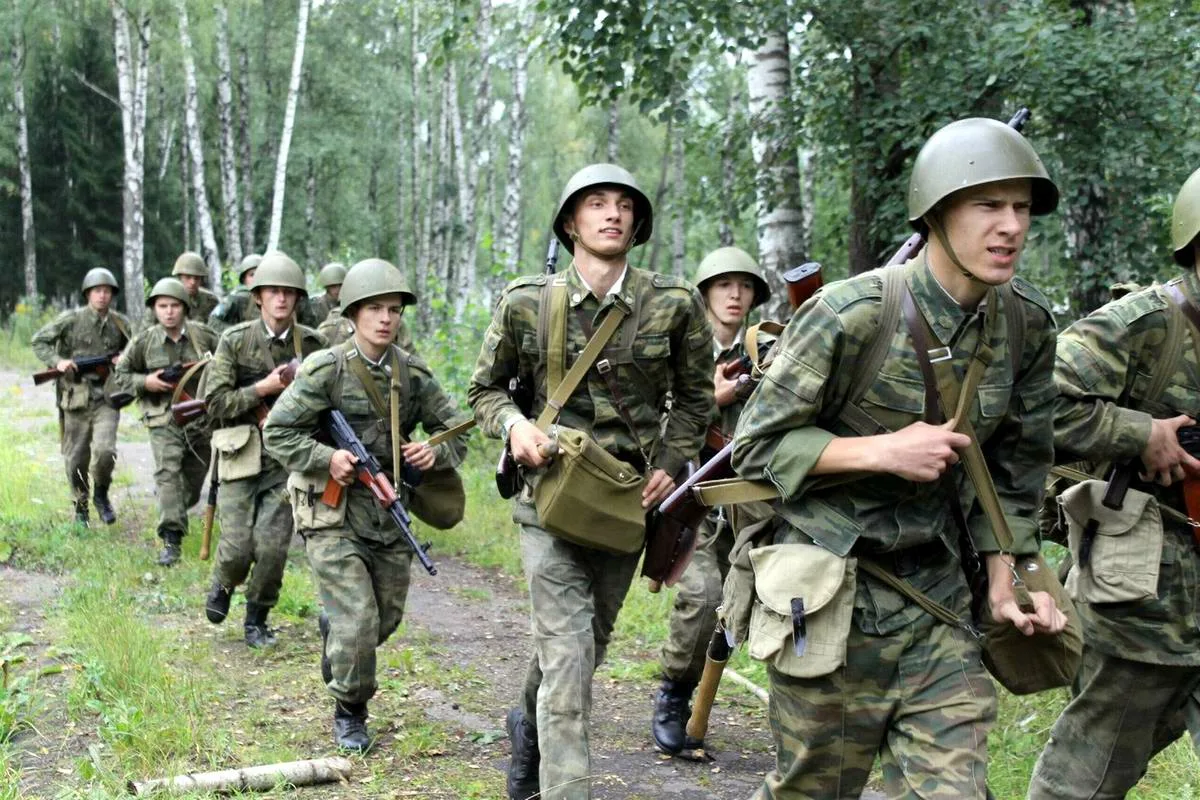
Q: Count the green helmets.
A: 11